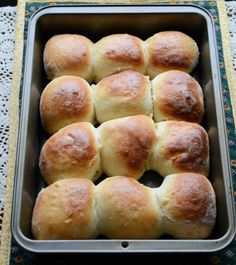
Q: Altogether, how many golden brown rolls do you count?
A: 12